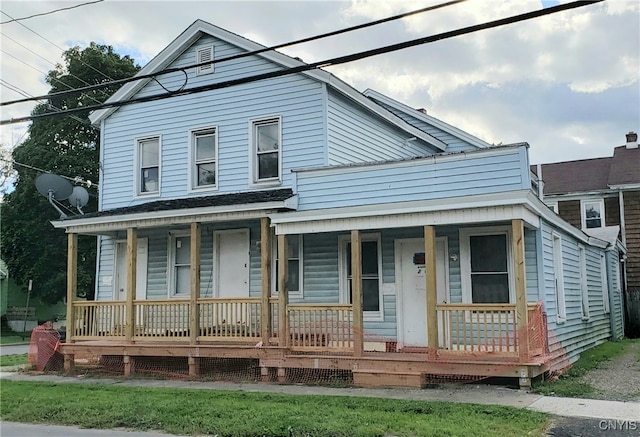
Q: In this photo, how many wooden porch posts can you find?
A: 8